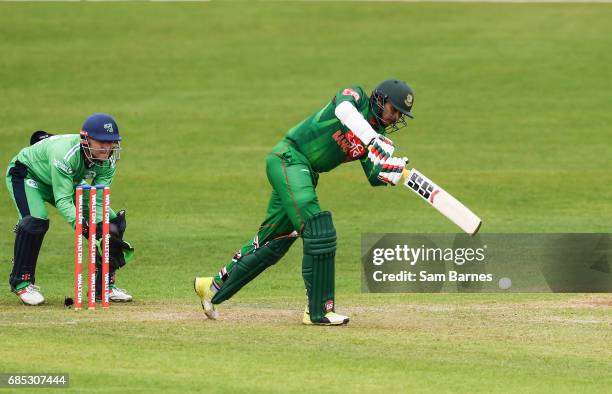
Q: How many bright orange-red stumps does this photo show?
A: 3